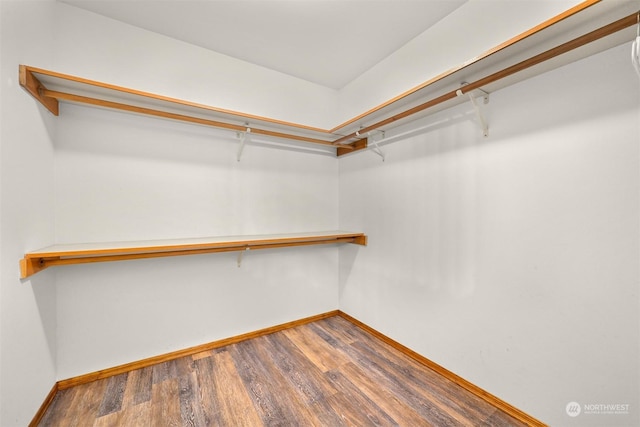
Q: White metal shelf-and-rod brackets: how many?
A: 4